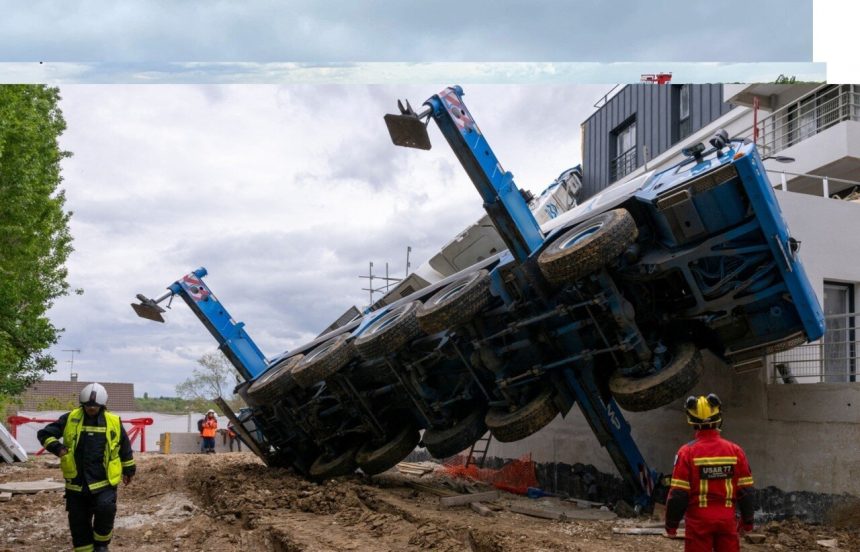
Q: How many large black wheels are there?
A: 10